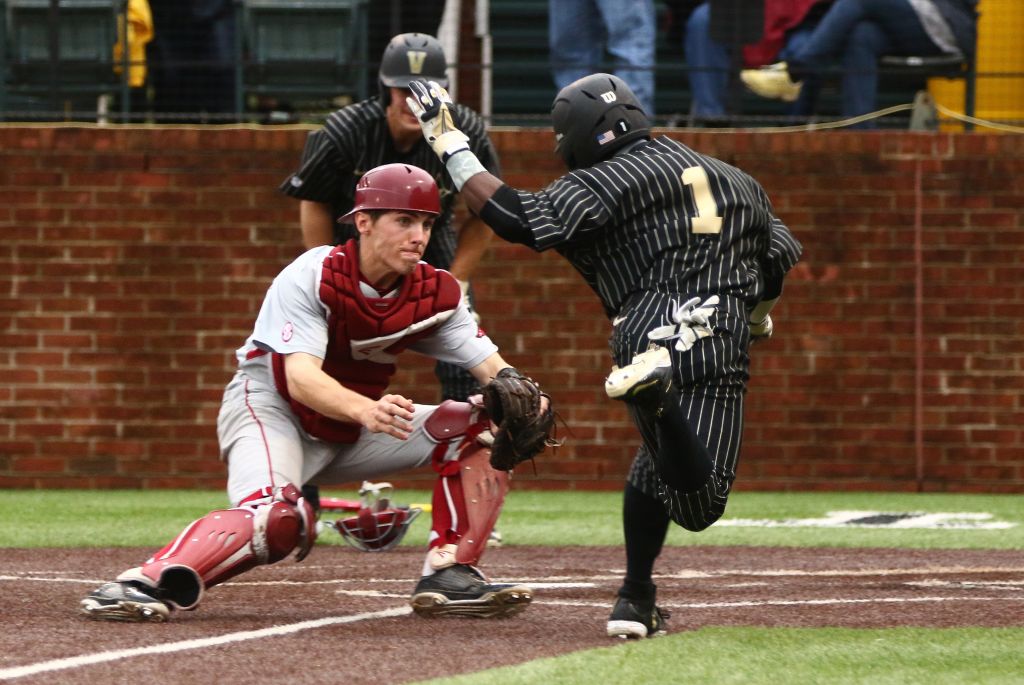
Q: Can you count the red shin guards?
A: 2